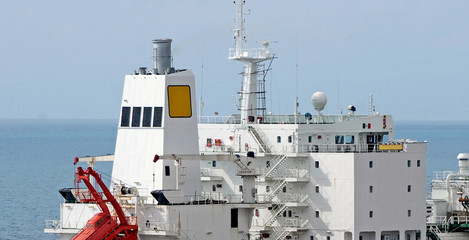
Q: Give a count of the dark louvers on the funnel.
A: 4